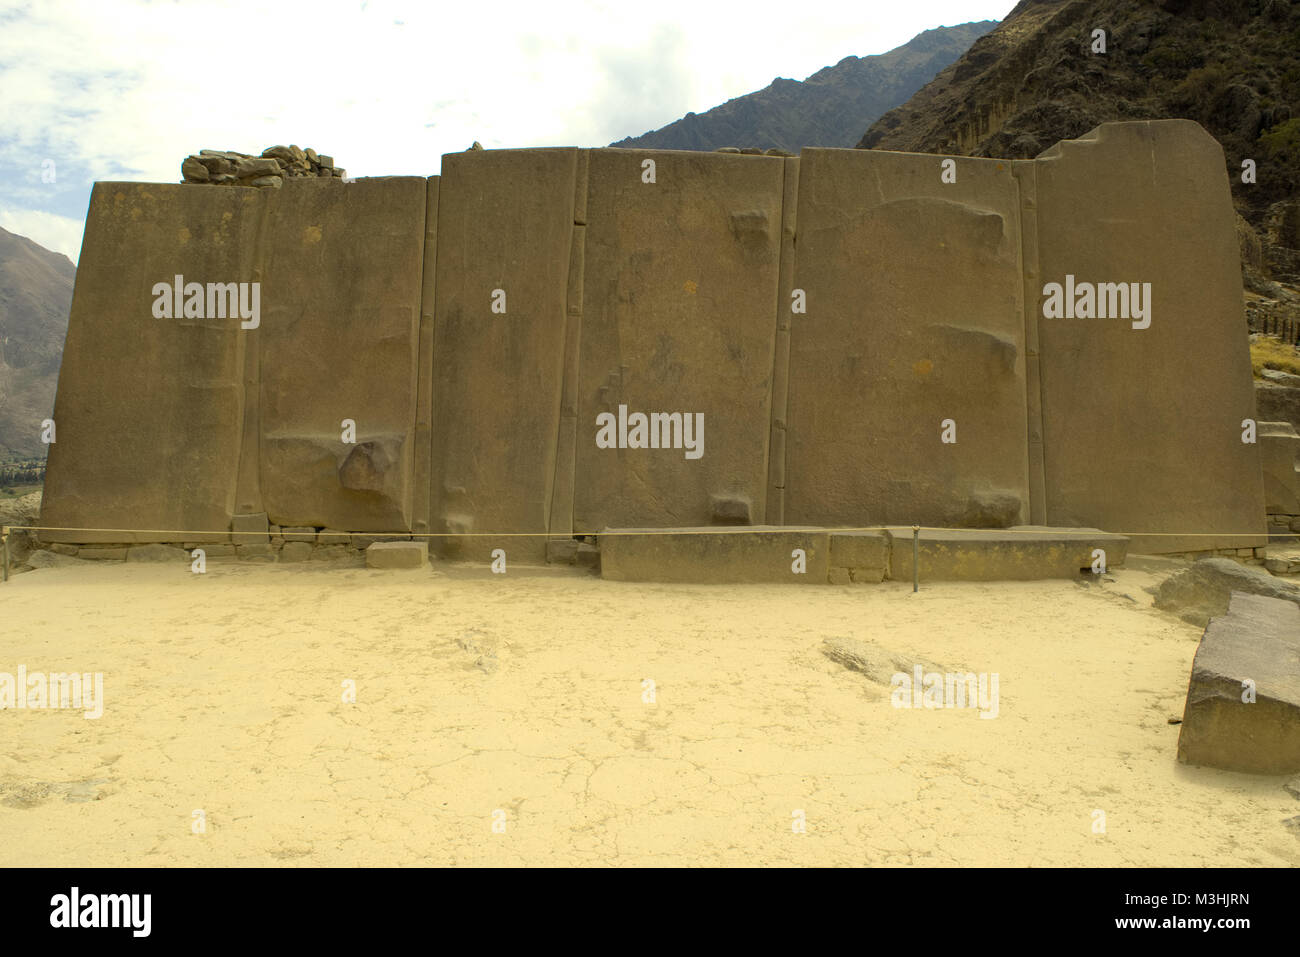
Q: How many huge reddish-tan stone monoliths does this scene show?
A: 6